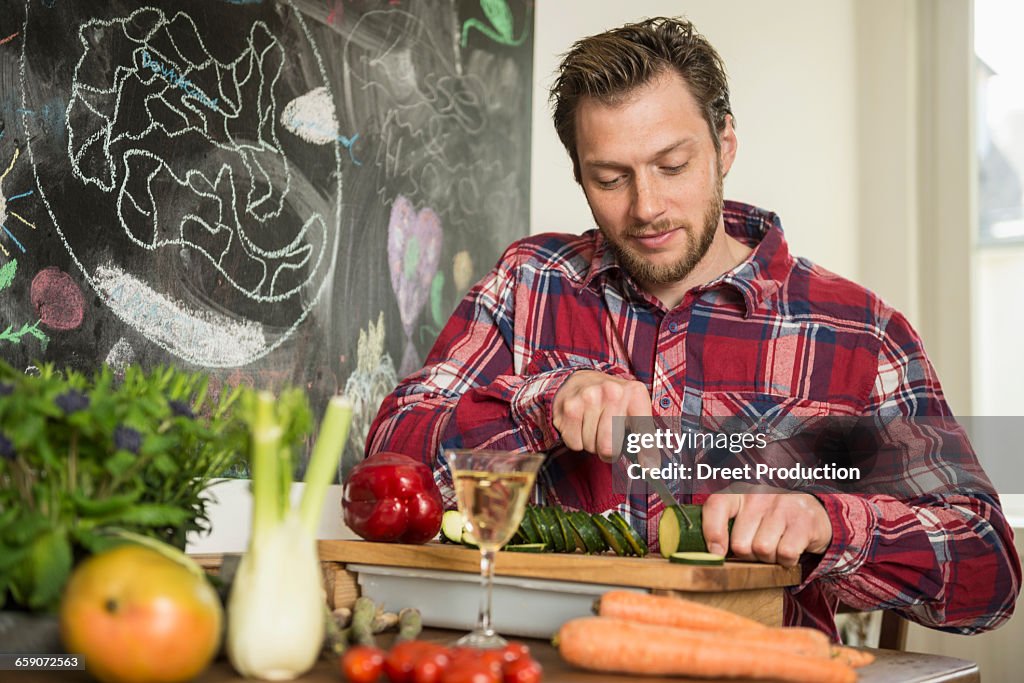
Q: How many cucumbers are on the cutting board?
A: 1